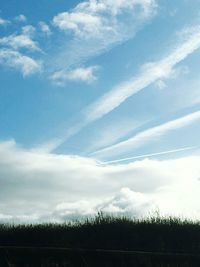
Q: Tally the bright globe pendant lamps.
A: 0